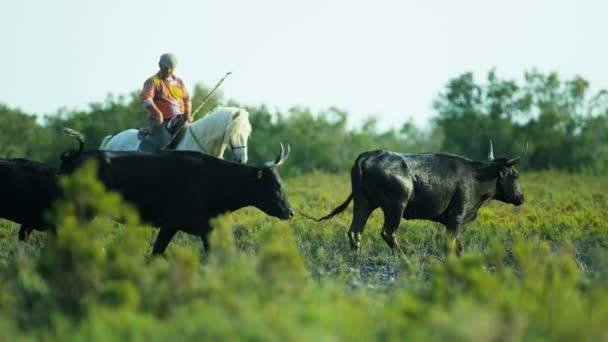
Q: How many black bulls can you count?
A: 3